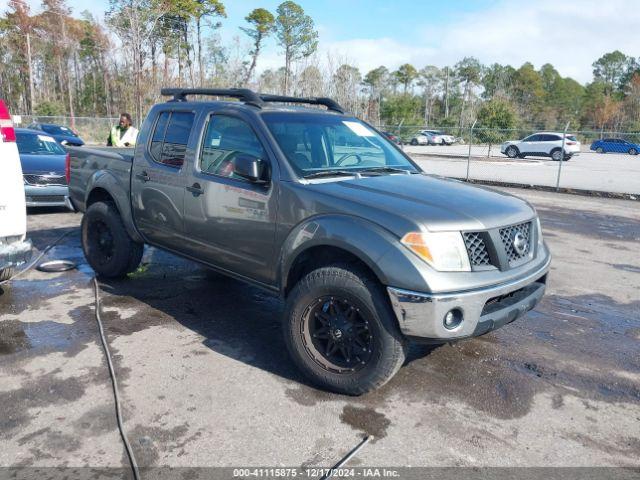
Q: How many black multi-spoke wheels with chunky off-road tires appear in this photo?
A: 2